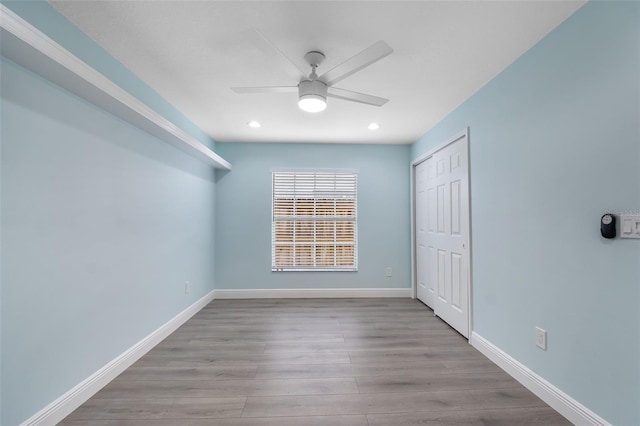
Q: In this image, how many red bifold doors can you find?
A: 0